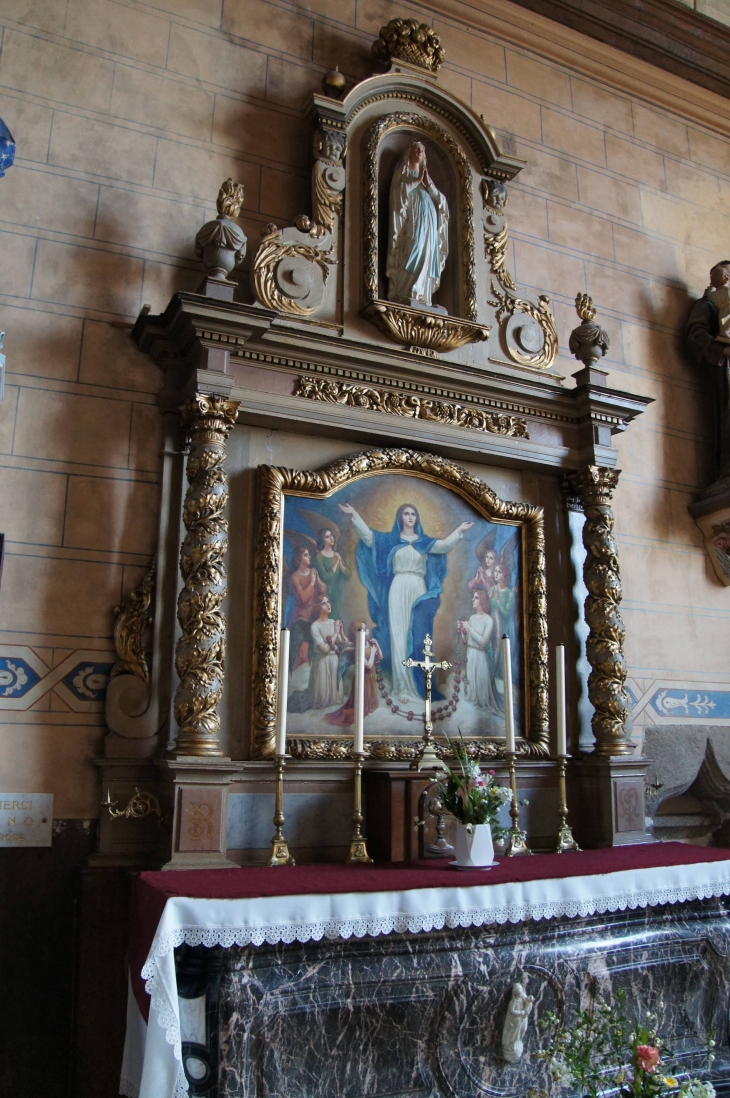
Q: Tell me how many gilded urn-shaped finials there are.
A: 2